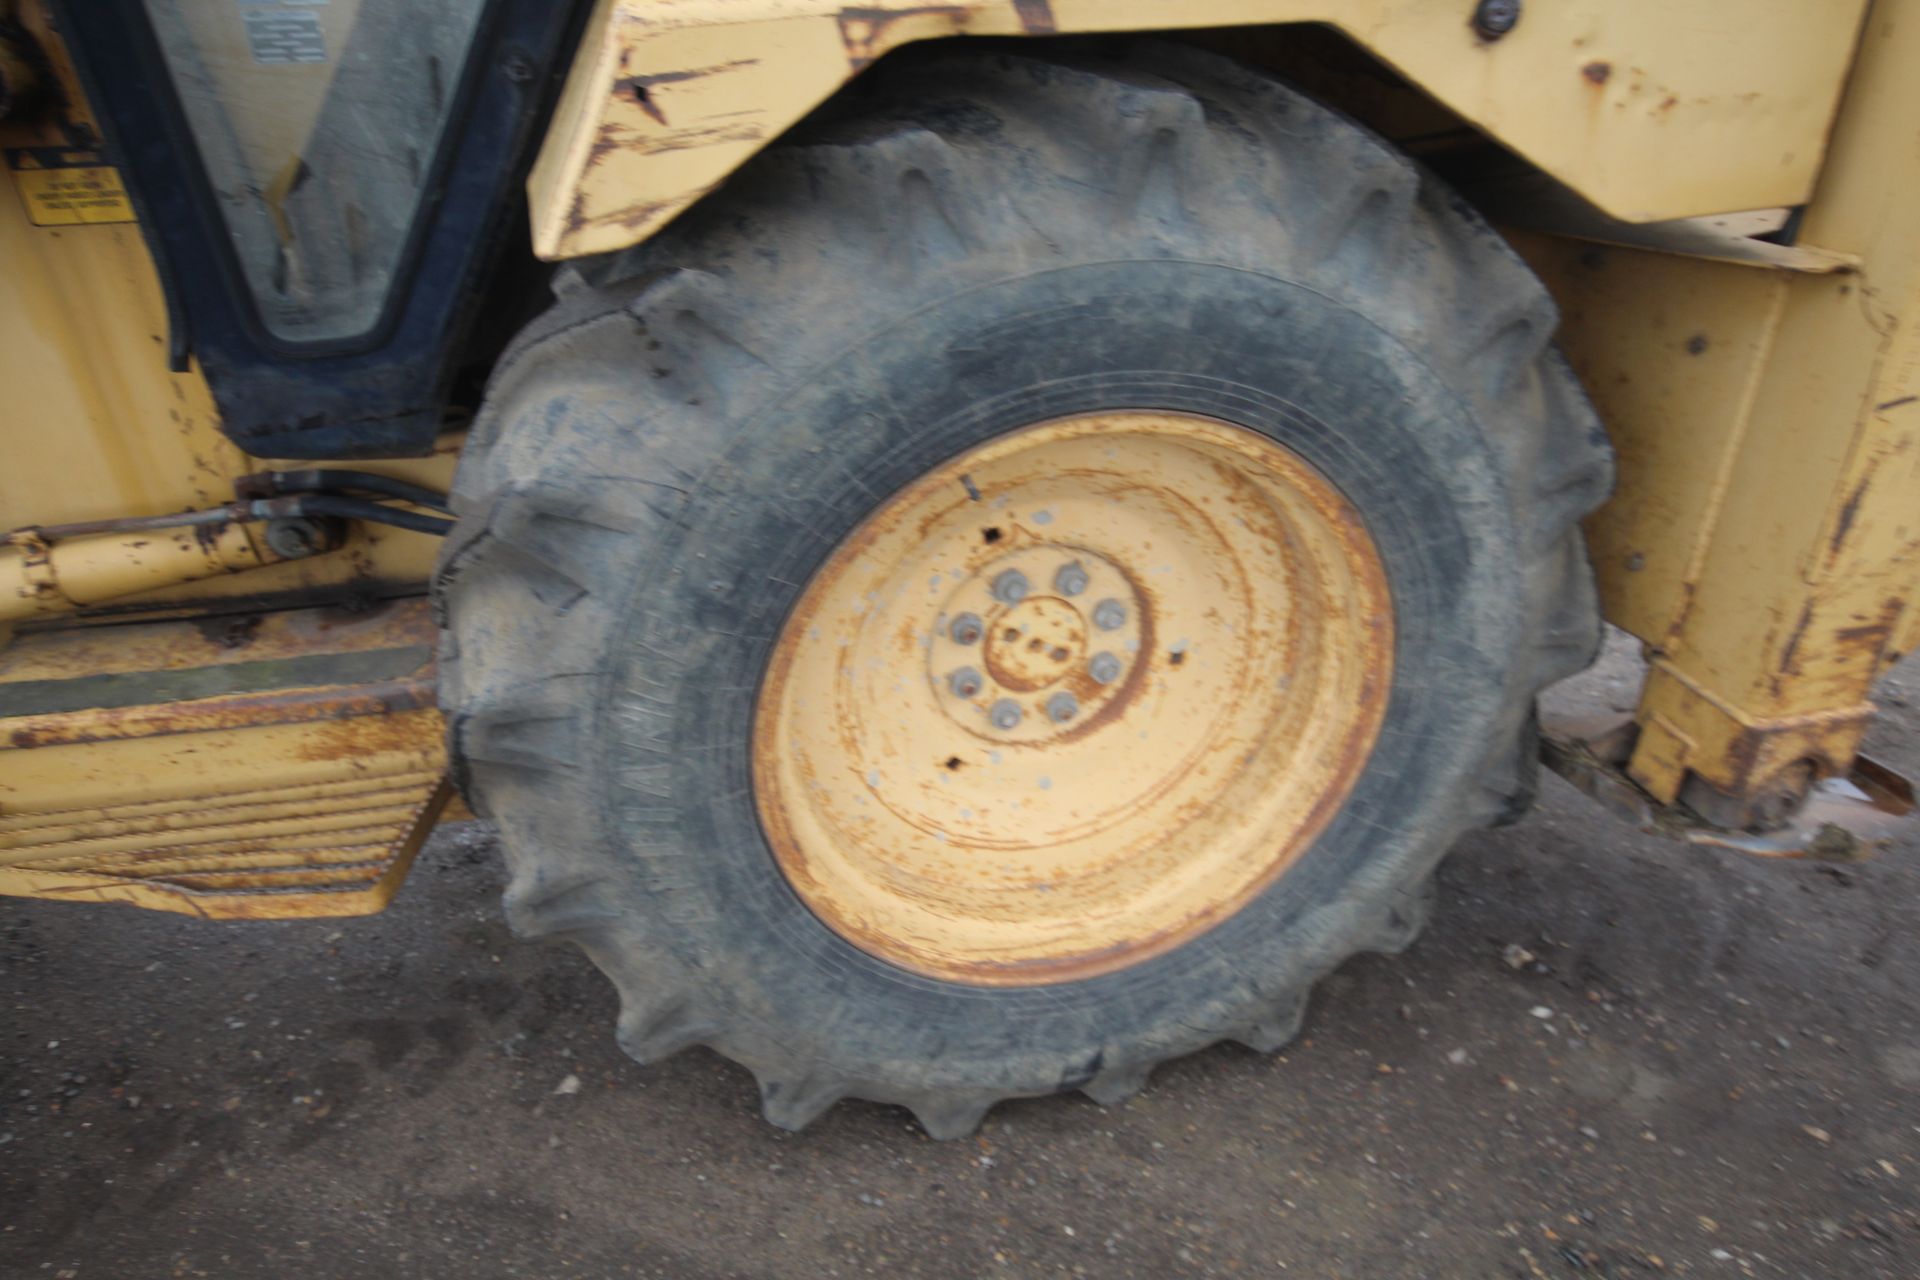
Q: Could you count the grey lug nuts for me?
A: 8